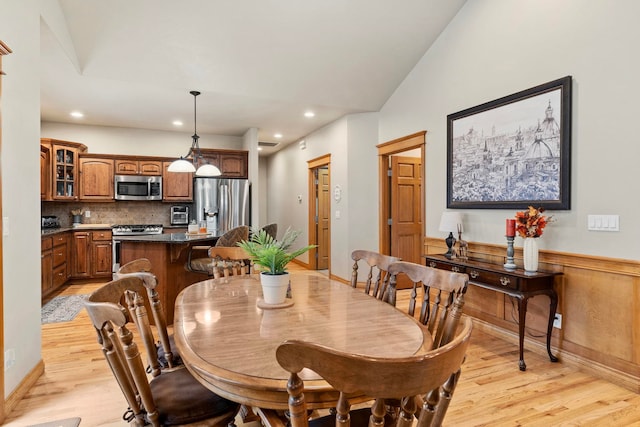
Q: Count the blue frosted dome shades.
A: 0